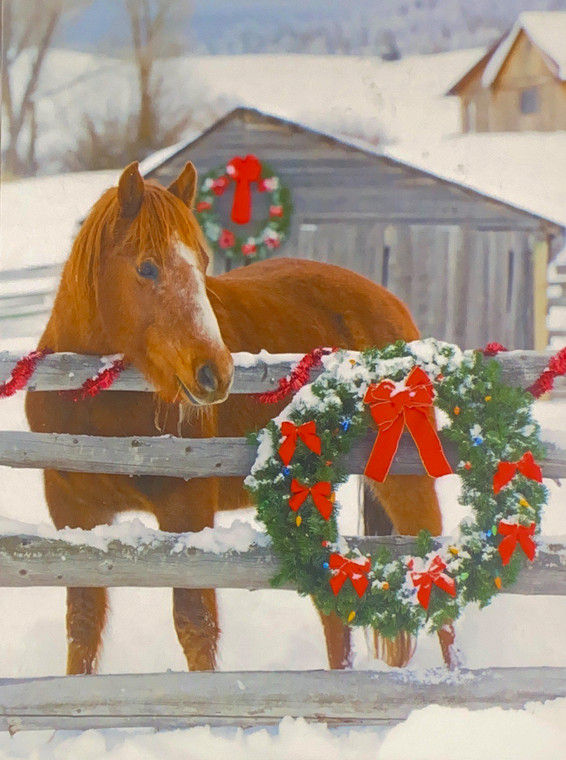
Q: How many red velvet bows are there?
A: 8